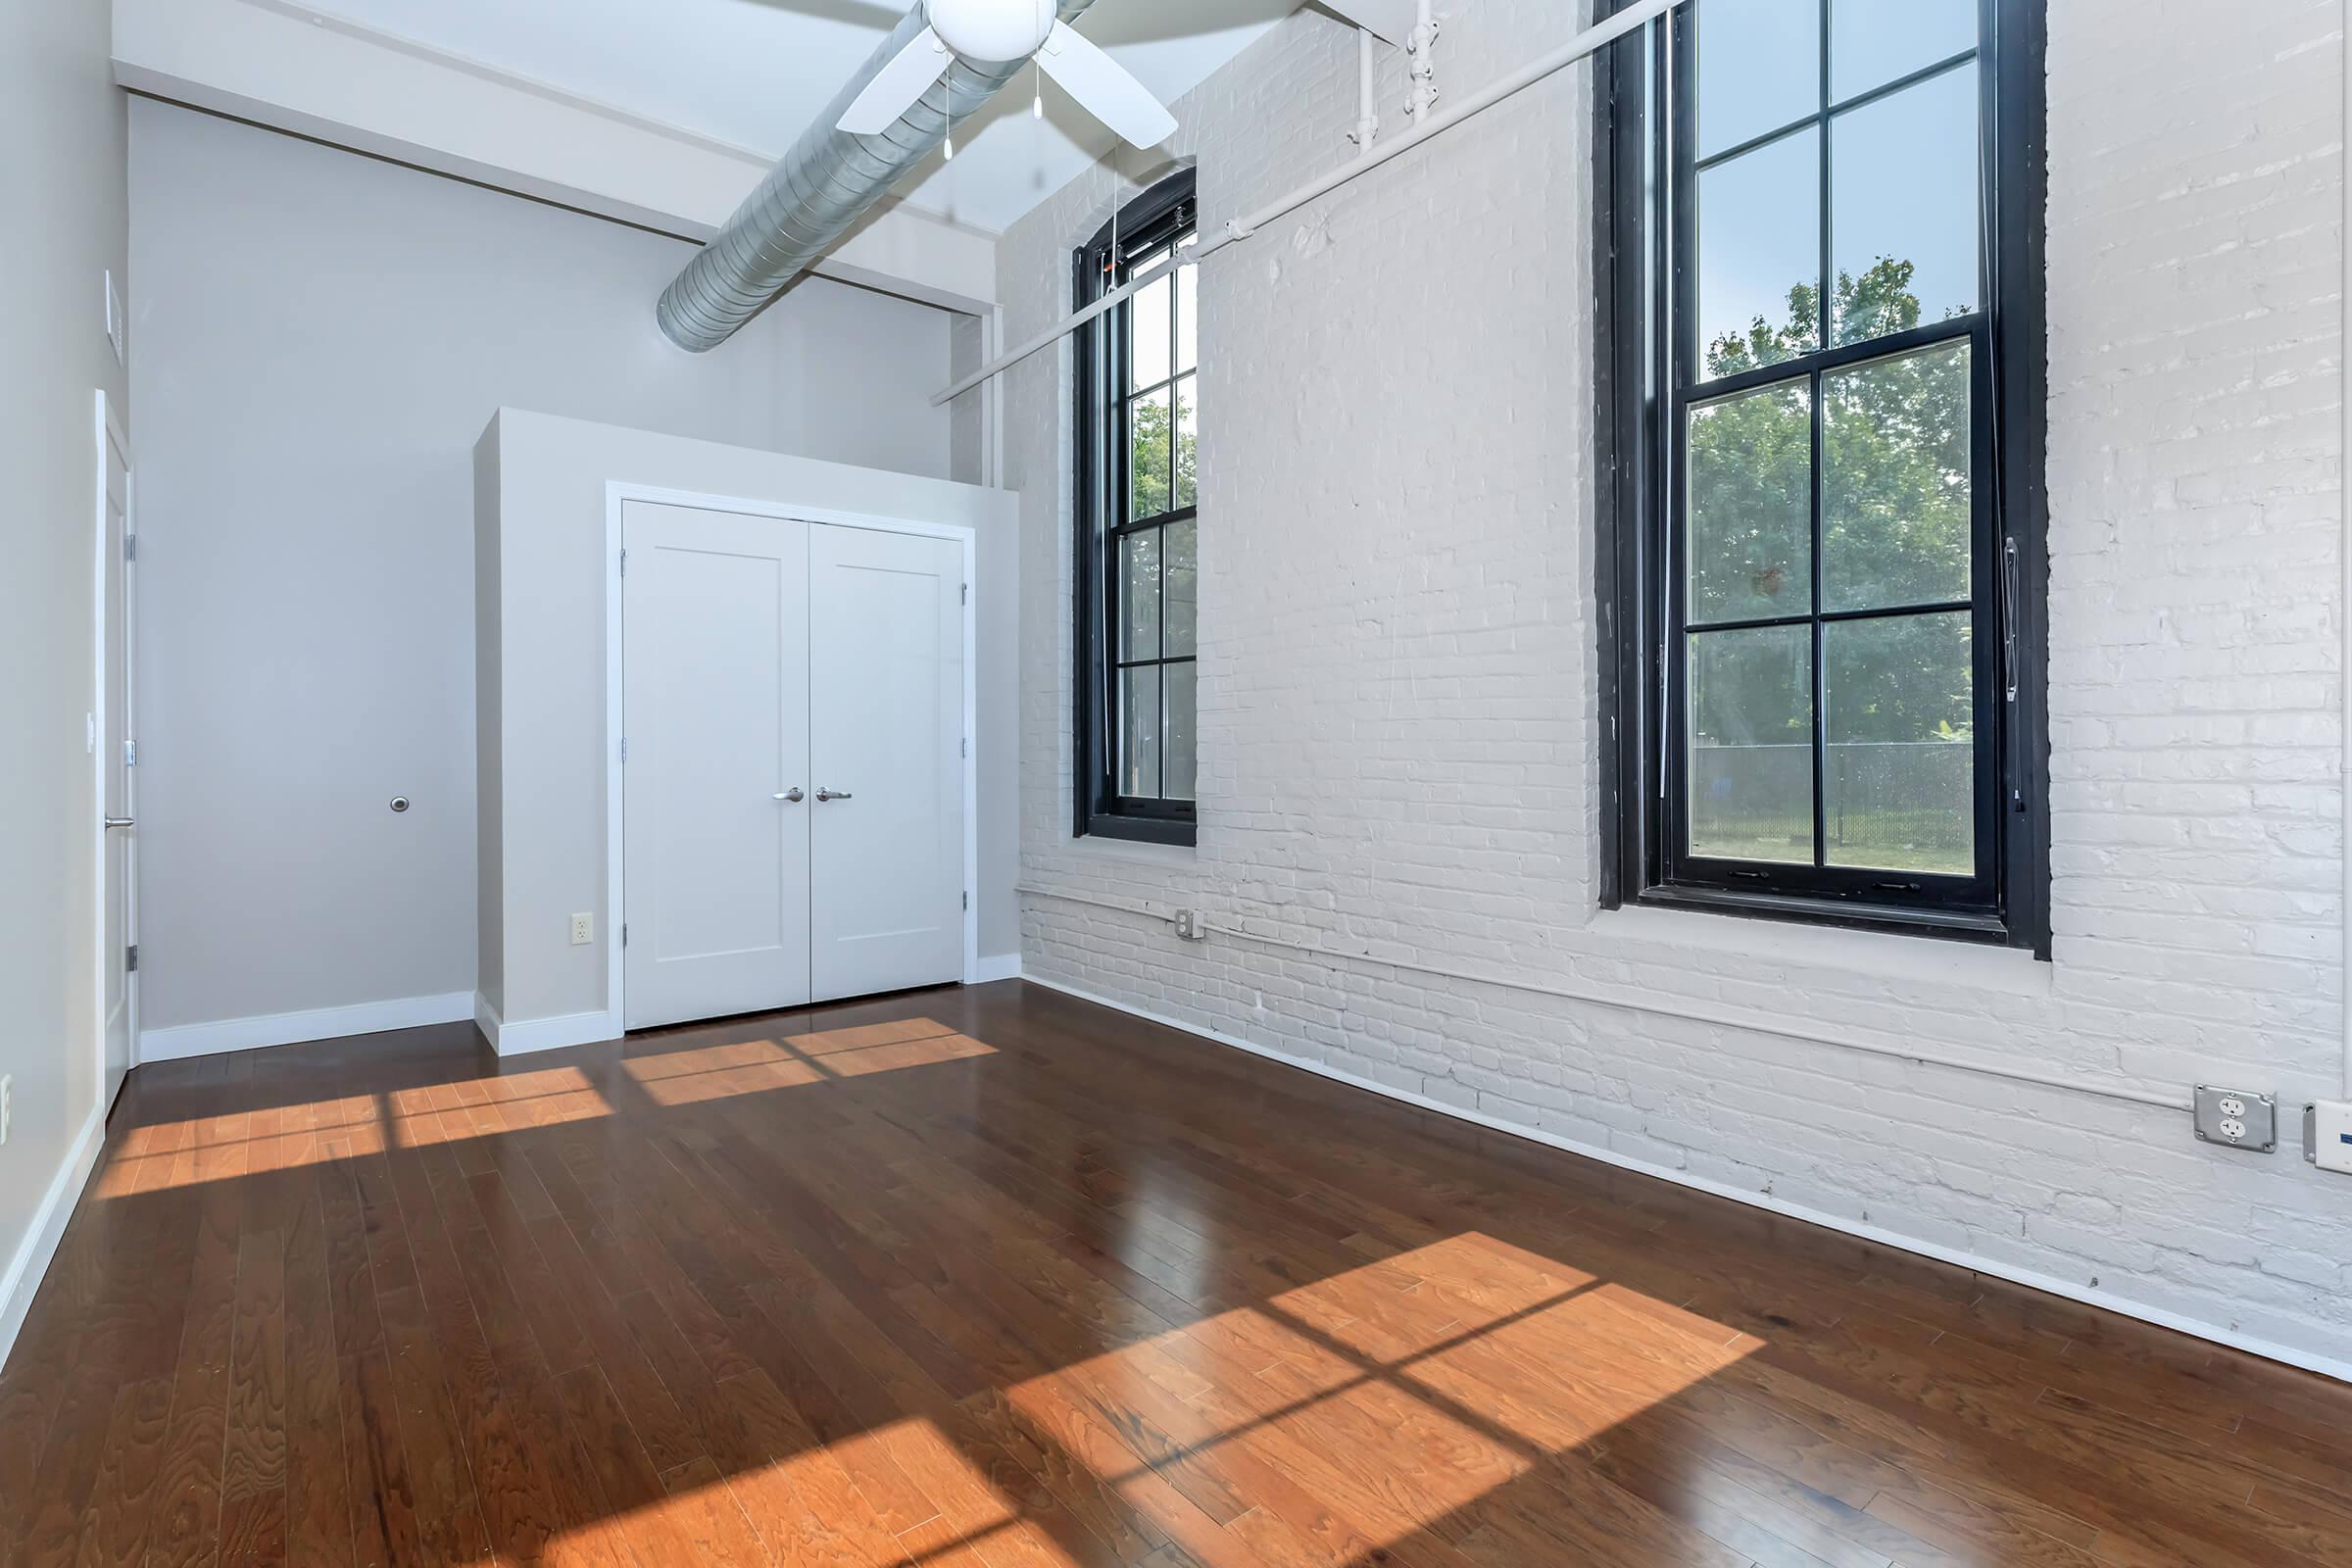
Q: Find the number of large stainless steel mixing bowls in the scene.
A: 0